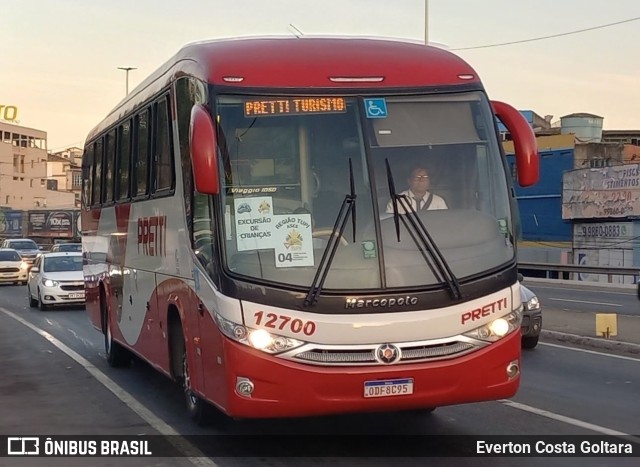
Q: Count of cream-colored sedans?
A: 1